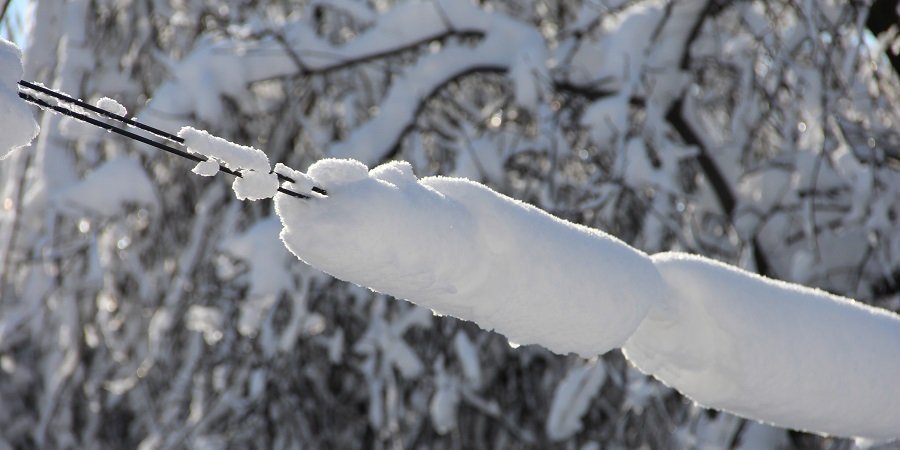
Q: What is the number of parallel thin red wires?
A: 0